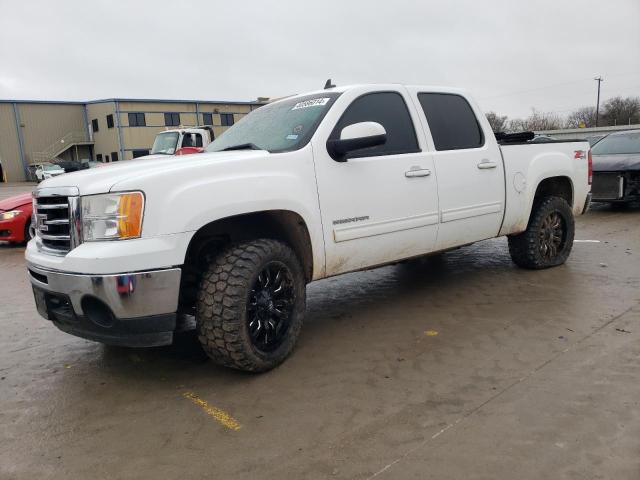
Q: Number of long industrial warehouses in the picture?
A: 1